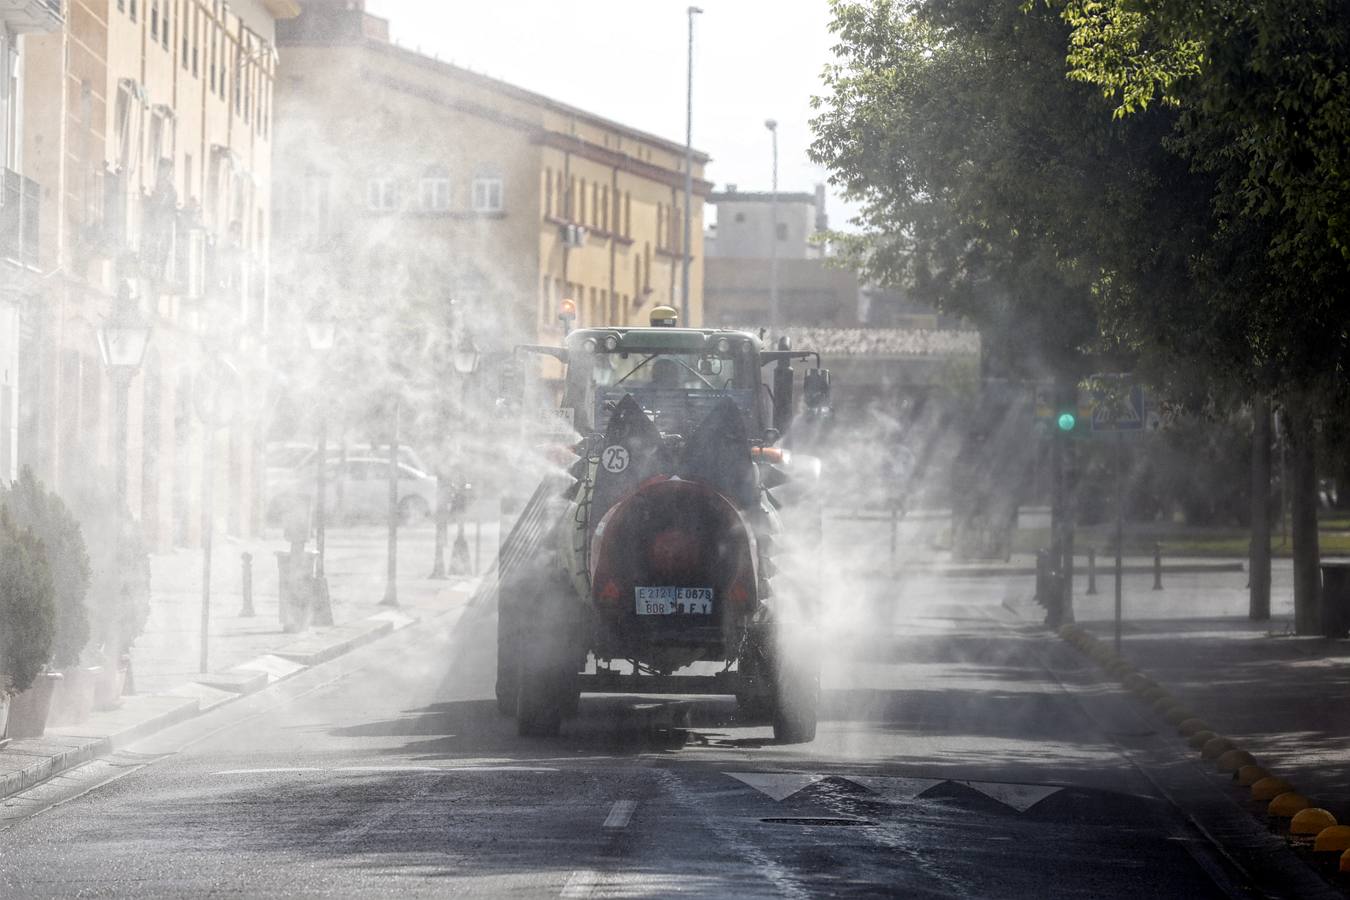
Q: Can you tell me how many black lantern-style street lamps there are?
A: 3